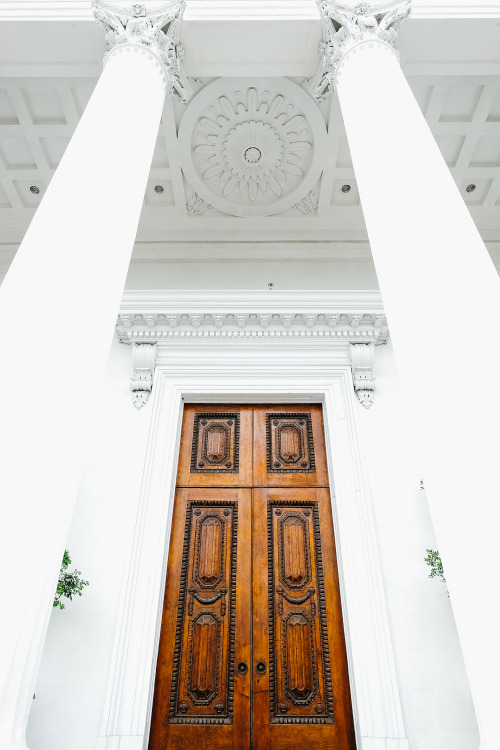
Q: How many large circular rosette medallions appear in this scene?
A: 1